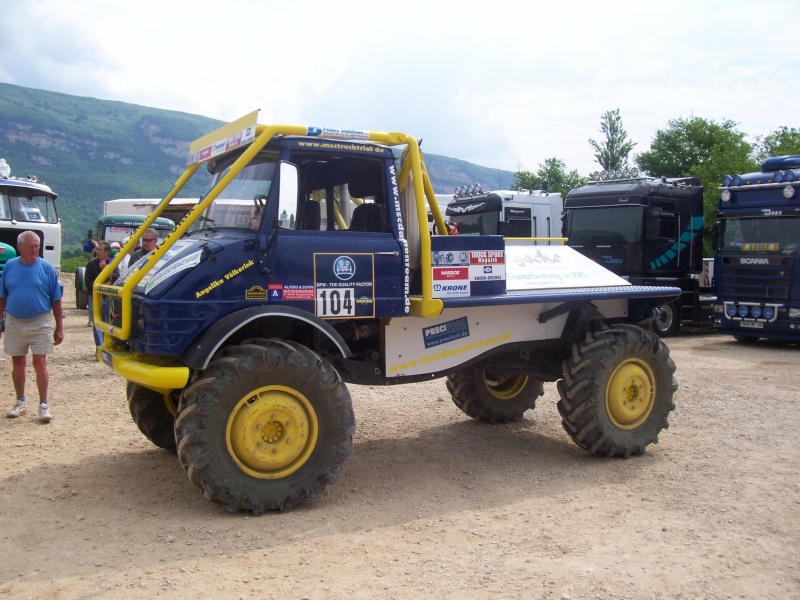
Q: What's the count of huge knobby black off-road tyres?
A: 4